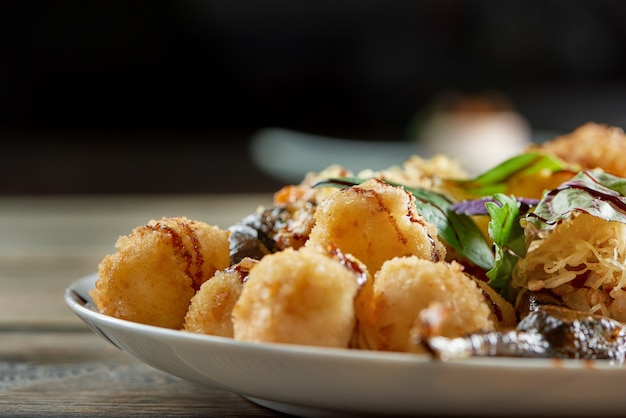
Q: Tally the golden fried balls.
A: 5